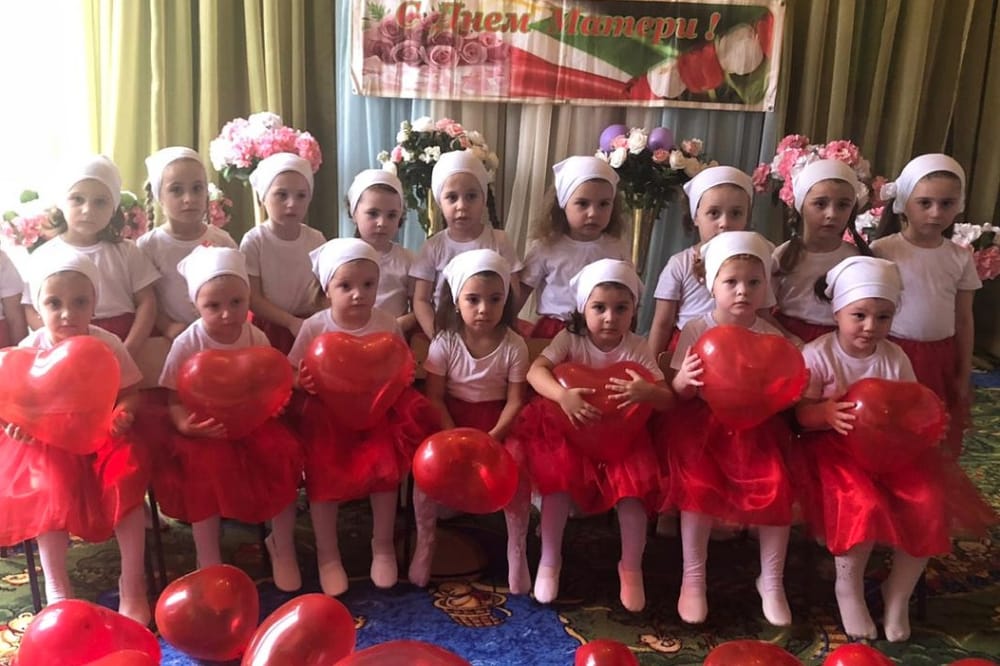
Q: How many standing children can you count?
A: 9